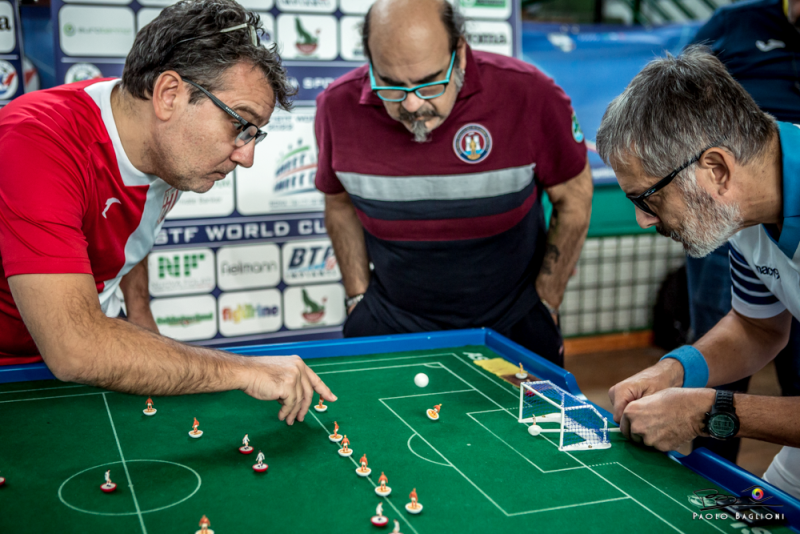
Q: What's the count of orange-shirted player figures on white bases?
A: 10